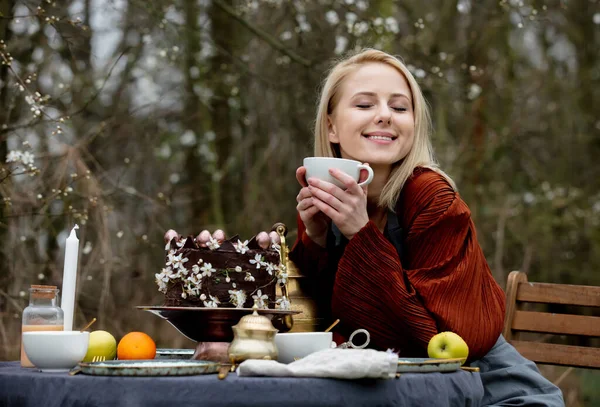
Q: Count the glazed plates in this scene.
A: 3